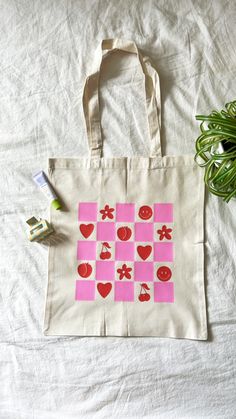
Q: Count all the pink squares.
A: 13